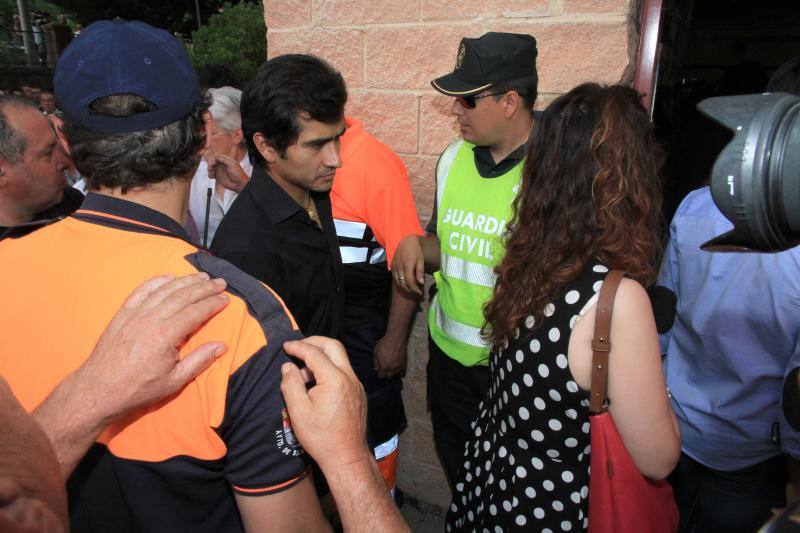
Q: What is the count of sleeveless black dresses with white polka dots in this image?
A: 1